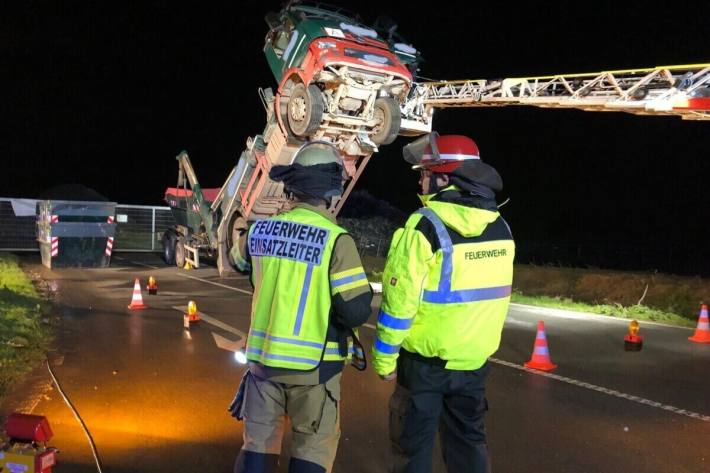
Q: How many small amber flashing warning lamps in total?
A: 3